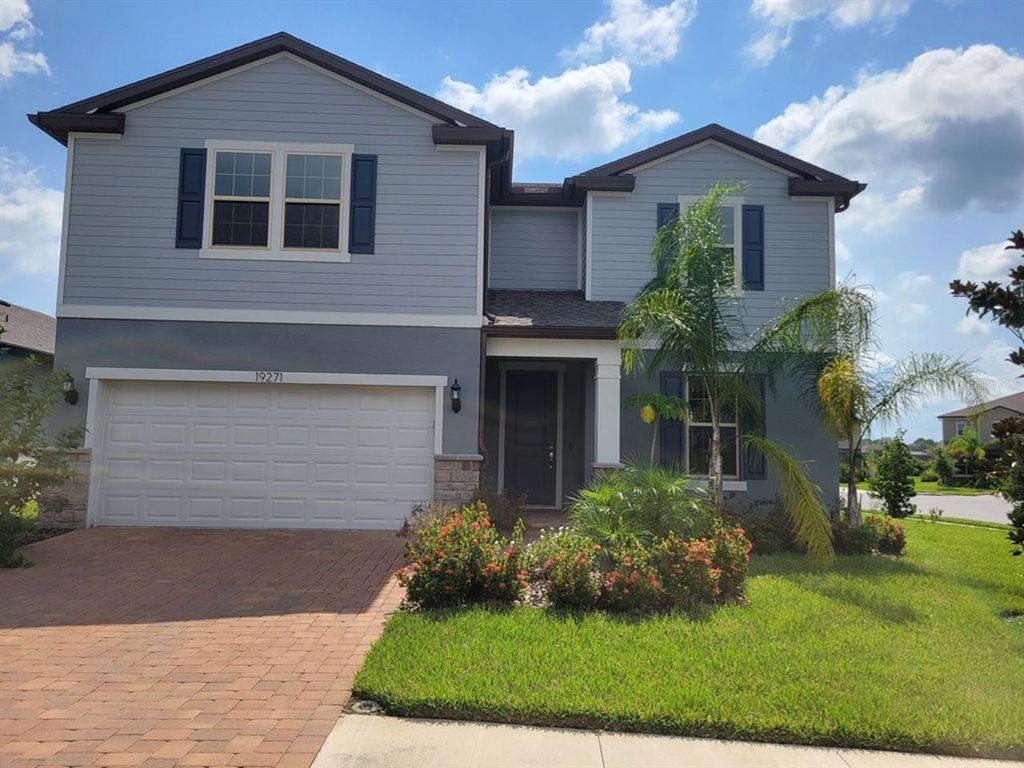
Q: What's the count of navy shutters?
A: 6